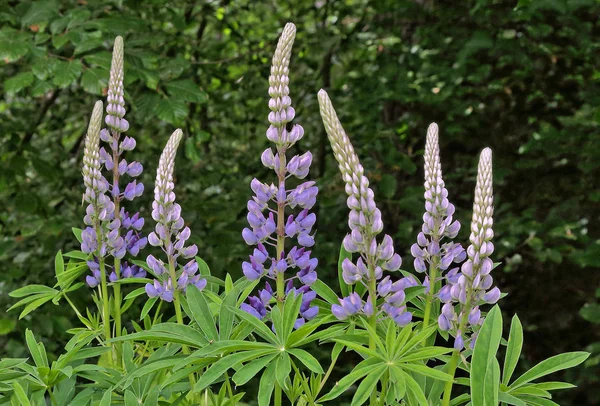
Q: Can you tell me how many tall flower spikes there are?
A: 7